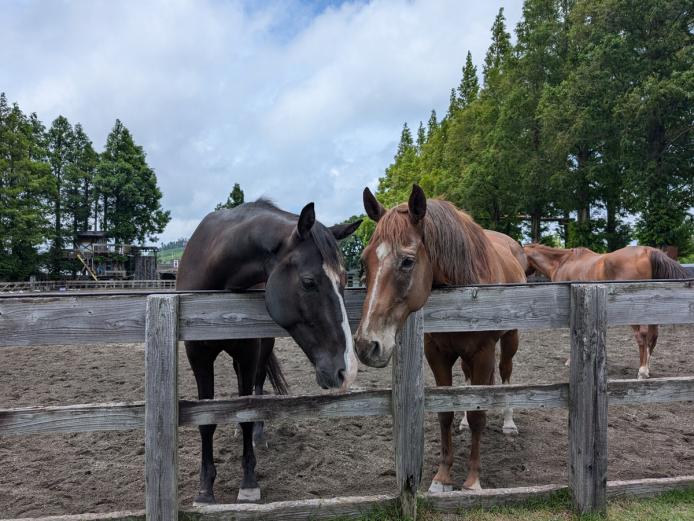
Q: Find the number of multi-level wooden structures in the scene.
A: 1